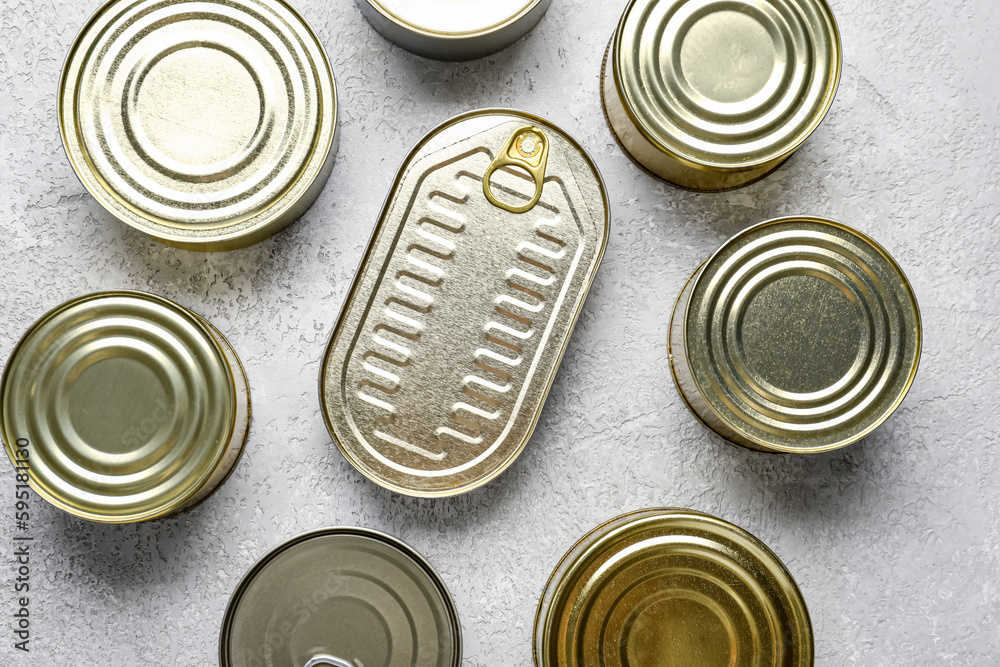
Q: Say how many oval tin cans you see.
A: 1